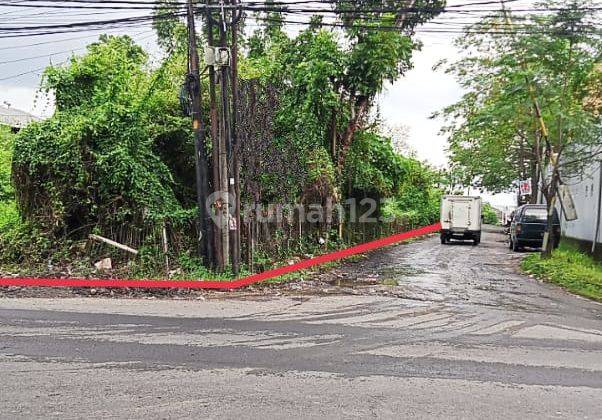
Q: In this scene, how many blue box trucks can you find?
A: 0